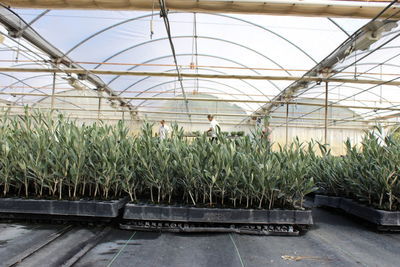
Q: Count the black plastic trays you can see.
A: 3